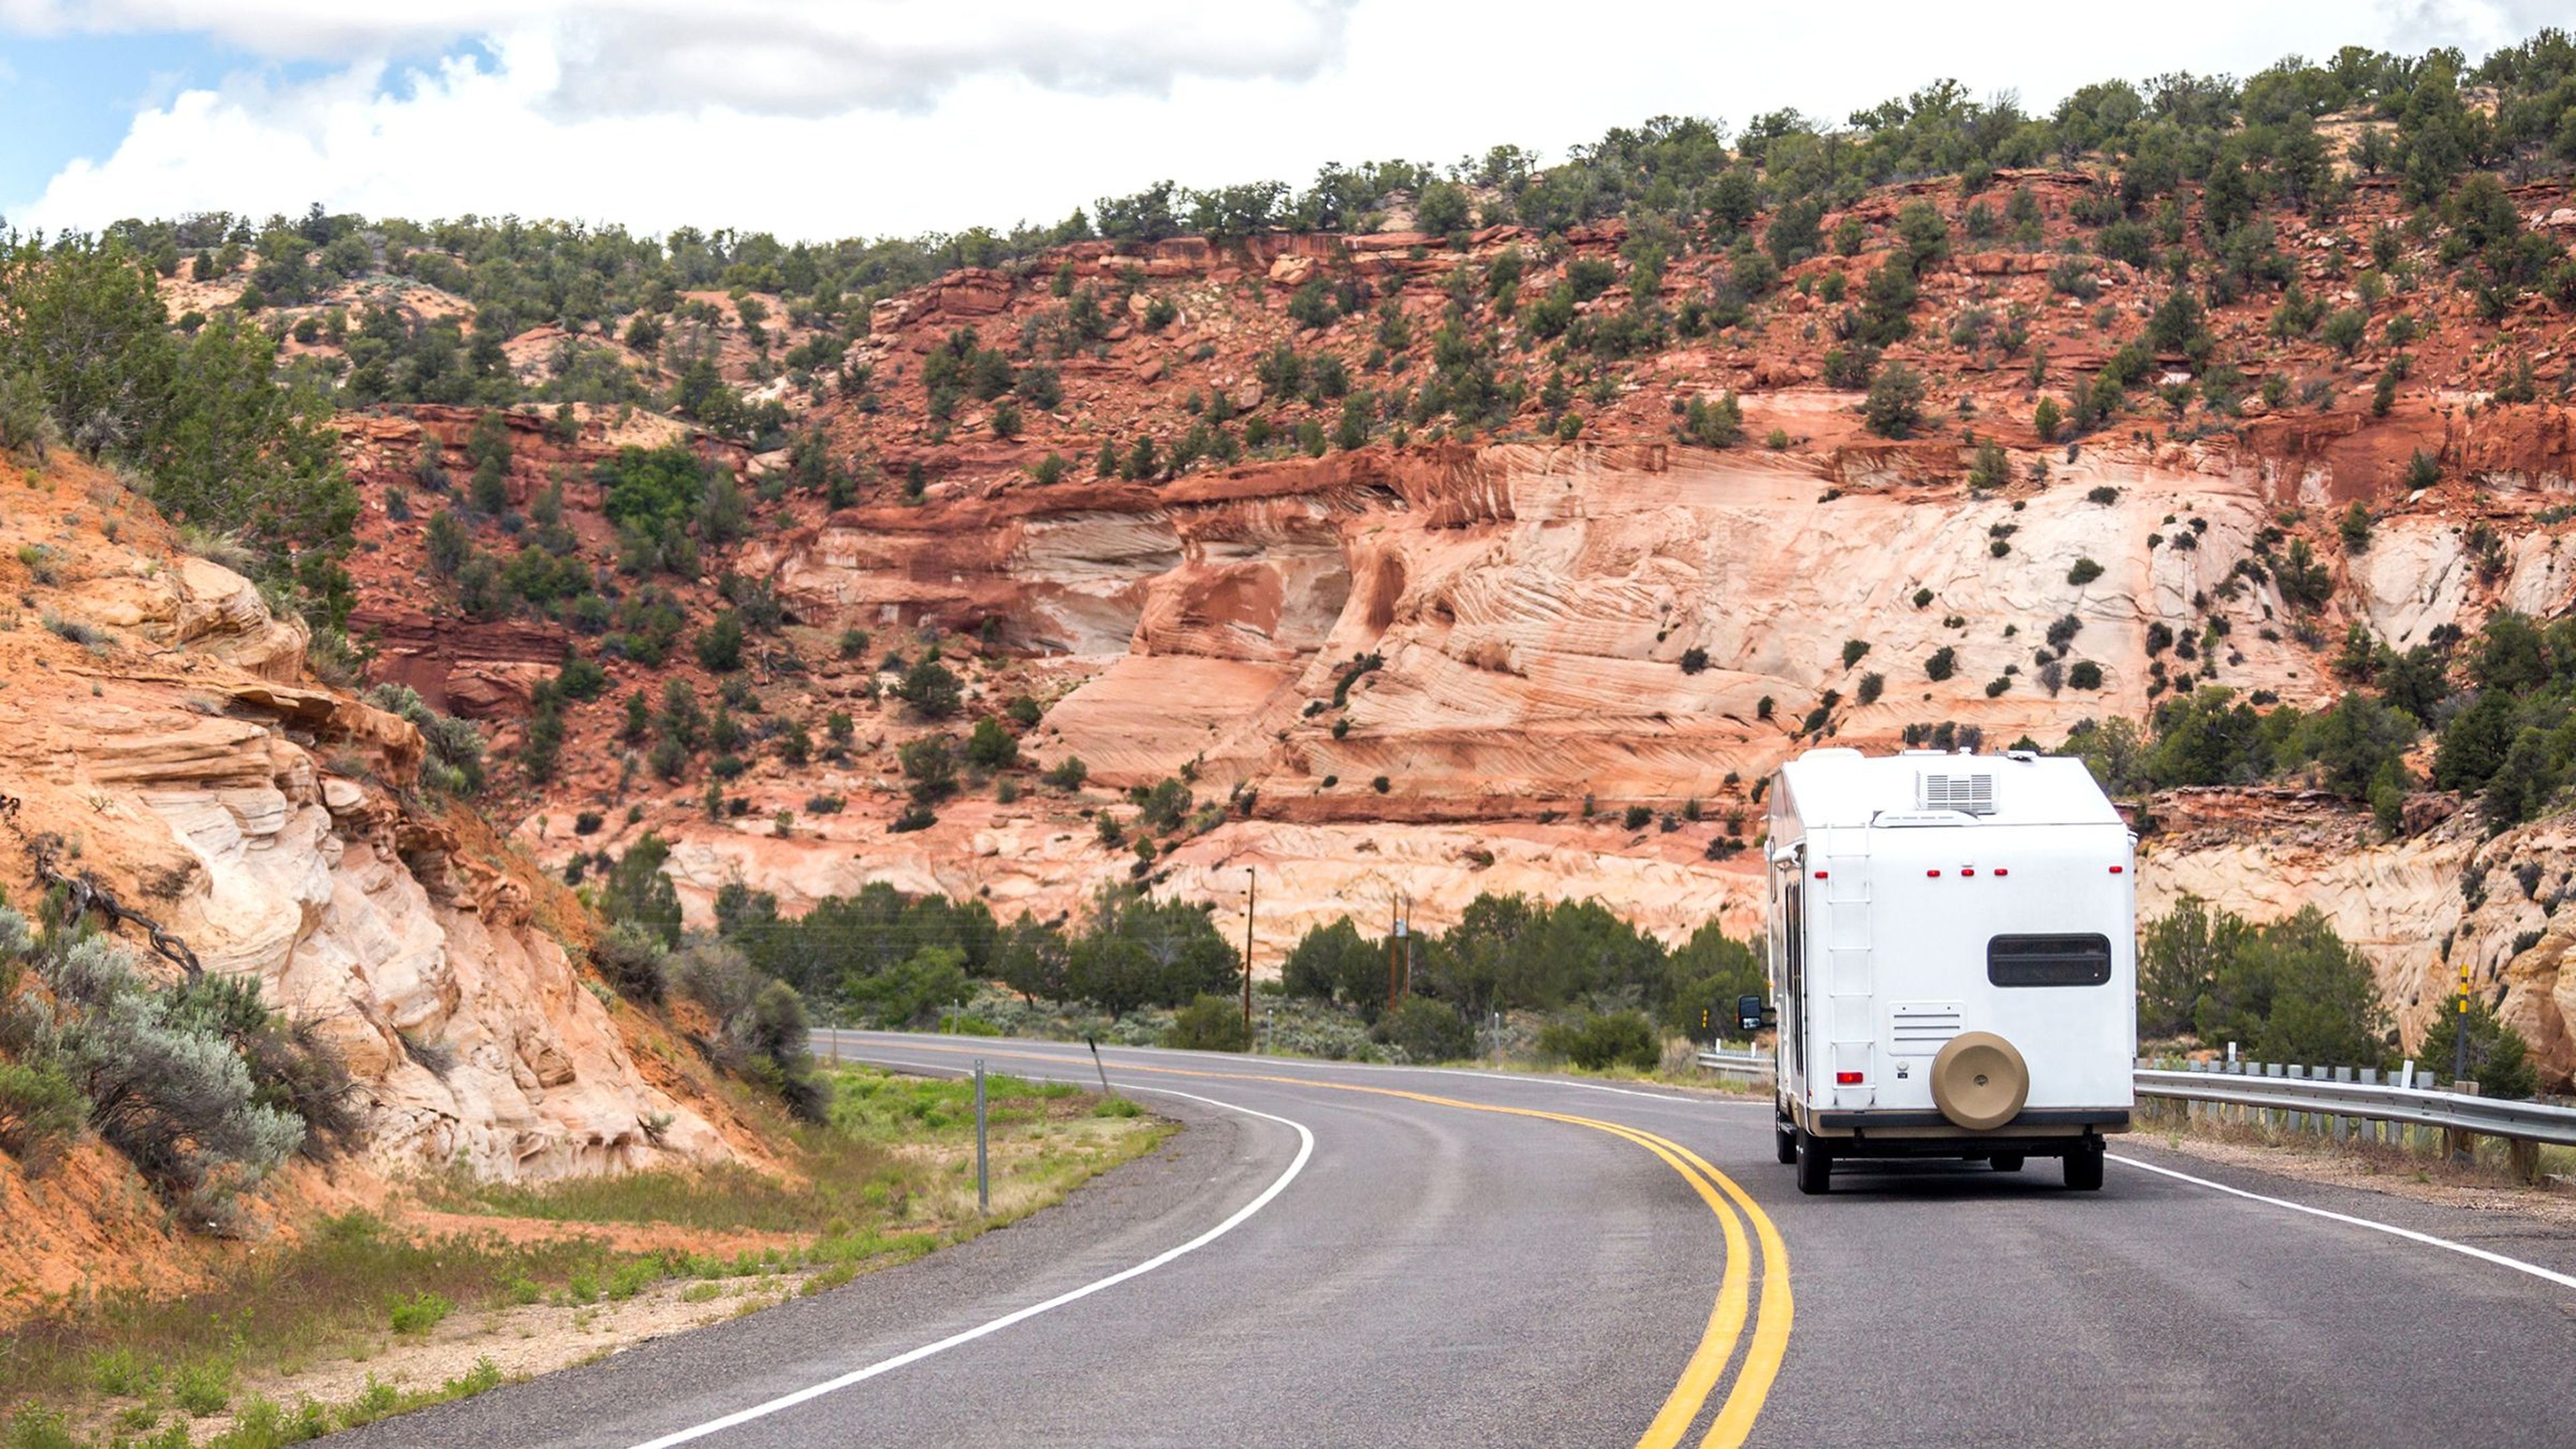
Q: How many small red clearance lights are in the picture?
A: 5